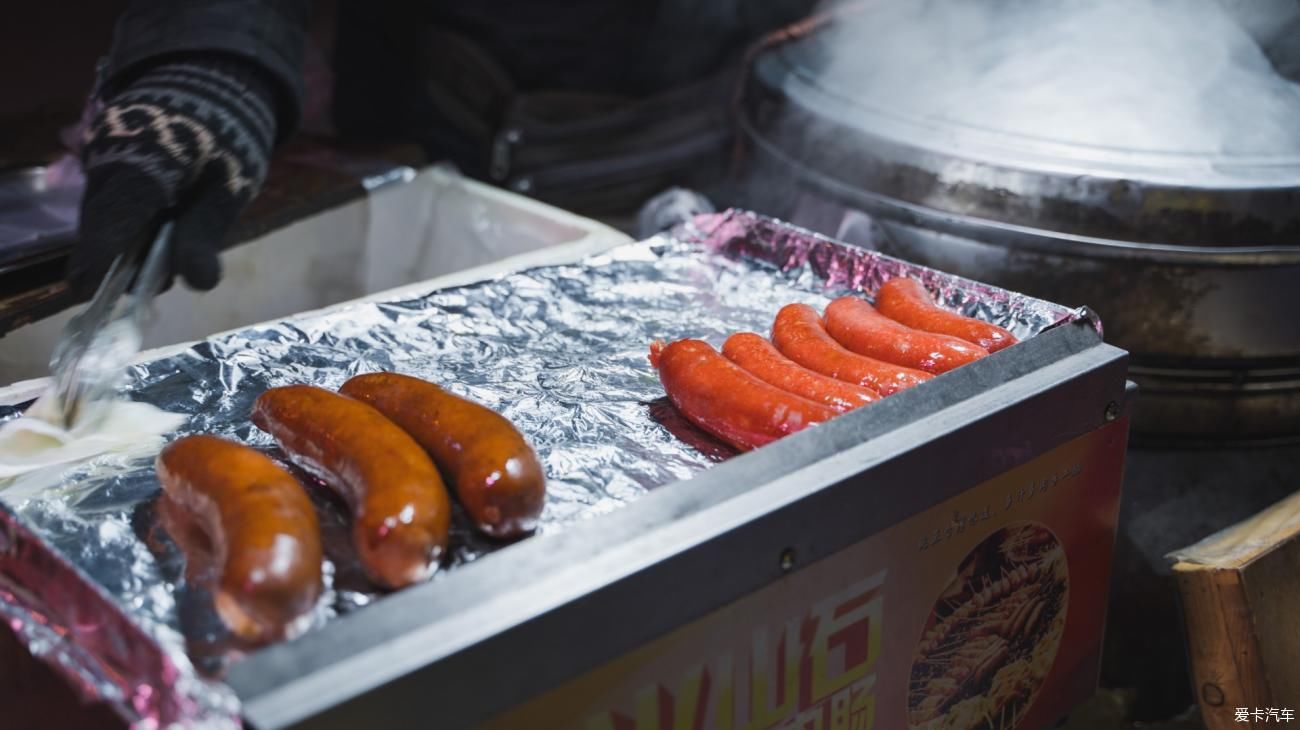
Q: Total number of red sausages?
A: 5